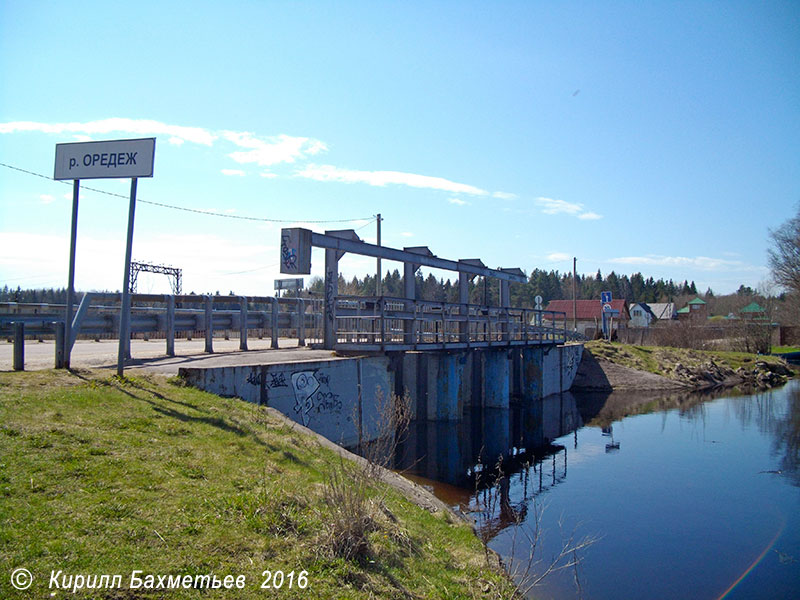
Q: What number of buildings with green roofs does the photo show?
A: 2